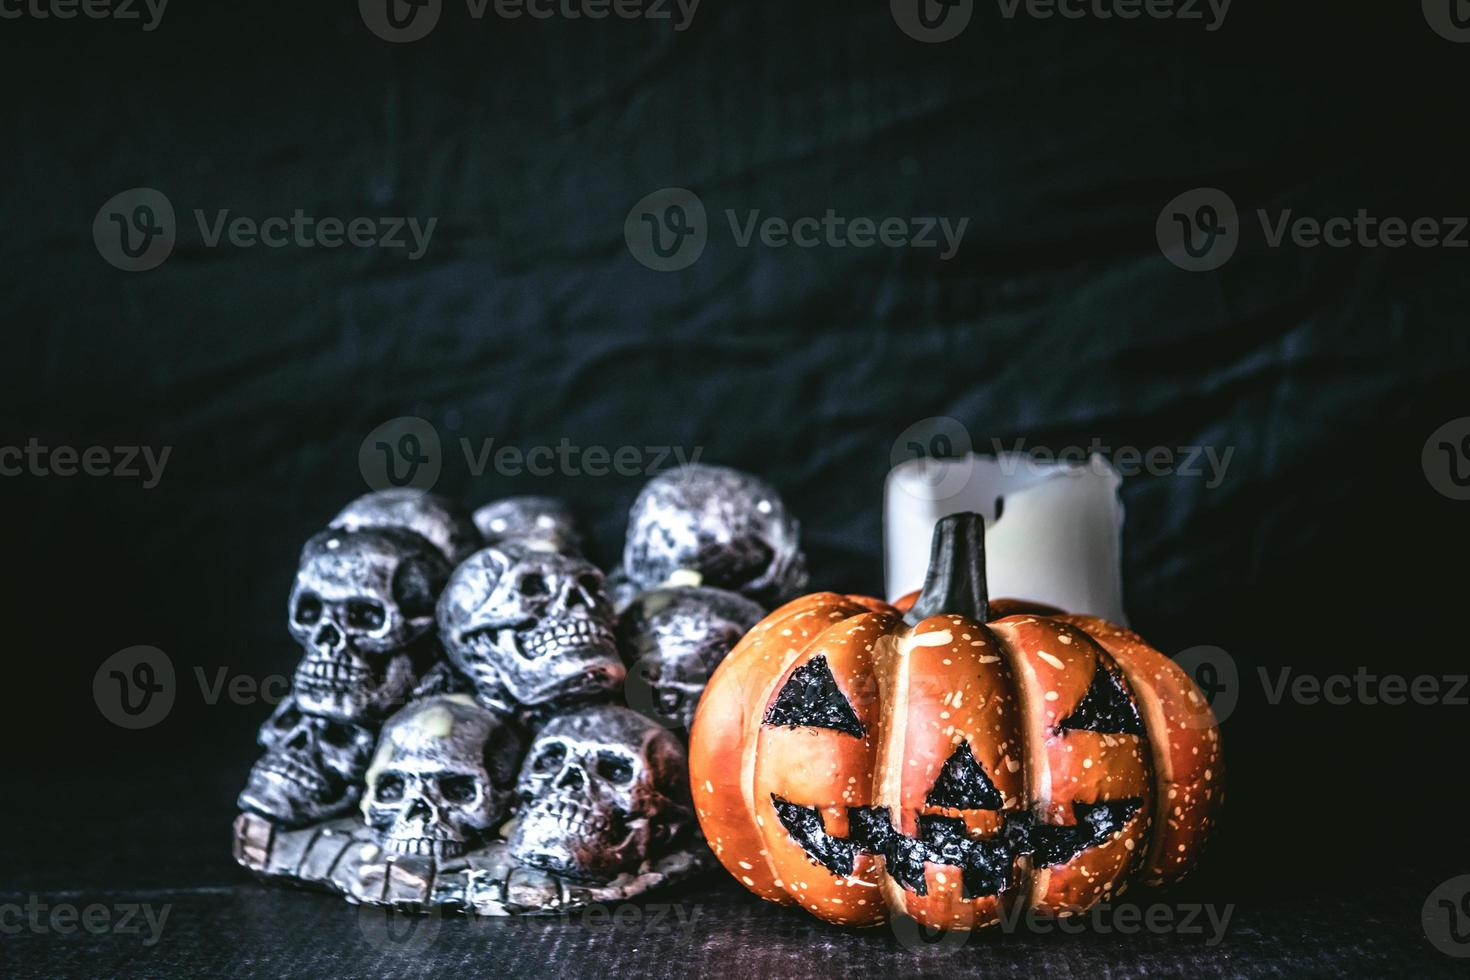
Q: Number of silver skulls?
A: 9